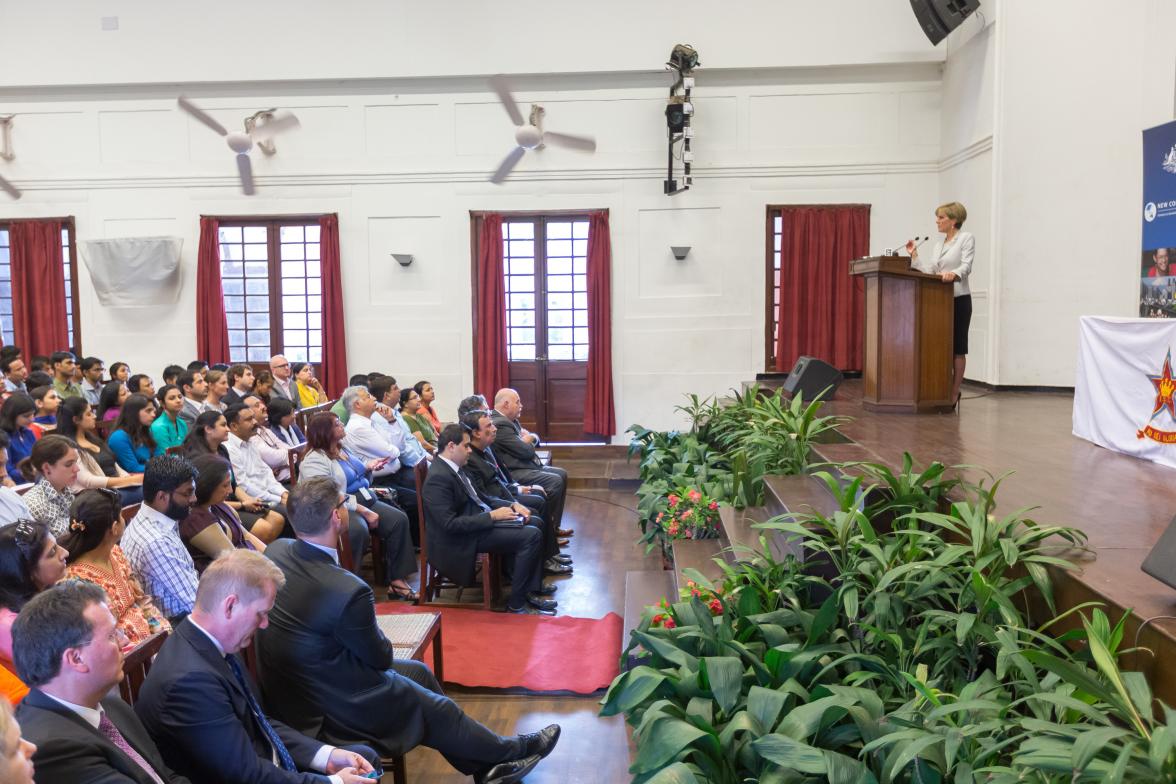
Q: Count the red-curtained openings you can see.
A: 4